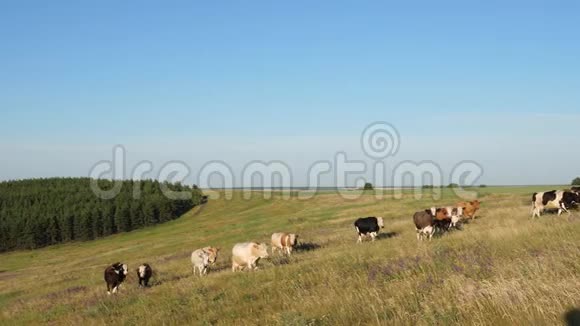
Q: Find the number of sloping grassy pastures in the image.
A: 1